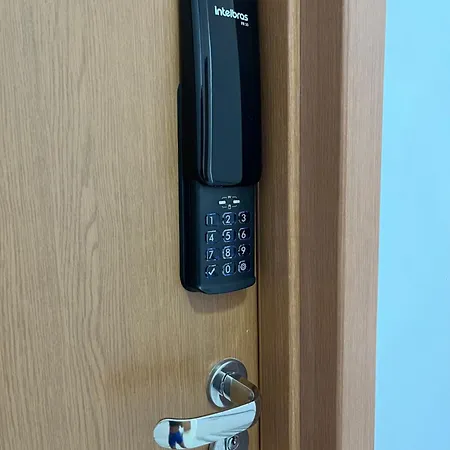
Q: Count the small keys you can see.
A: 12